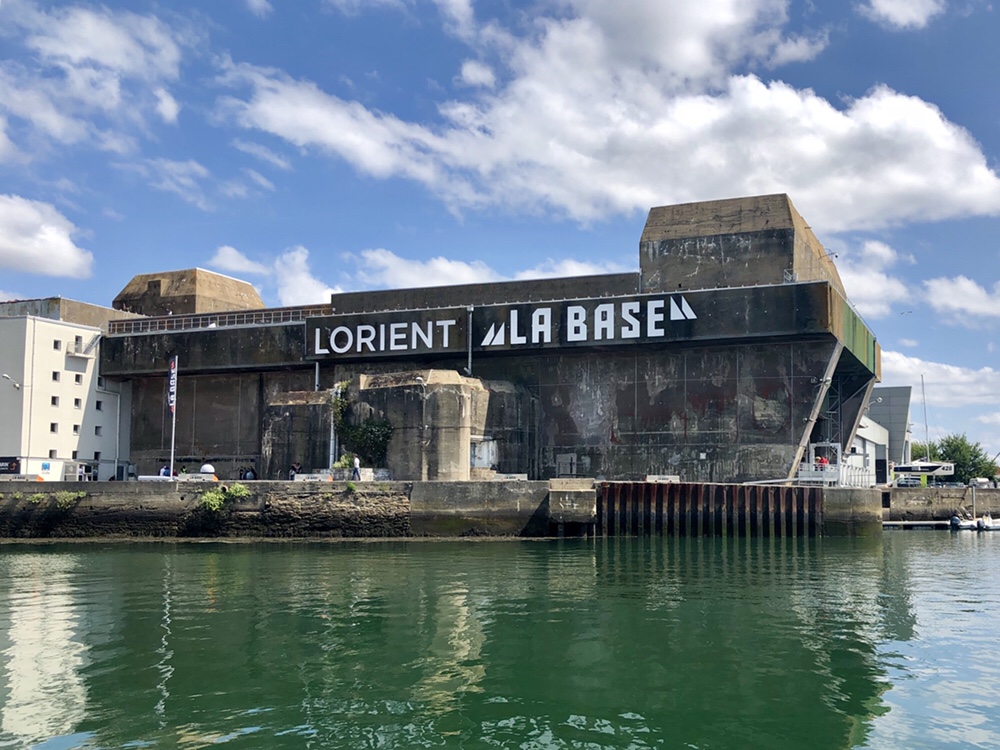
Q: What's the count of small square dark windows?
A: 13